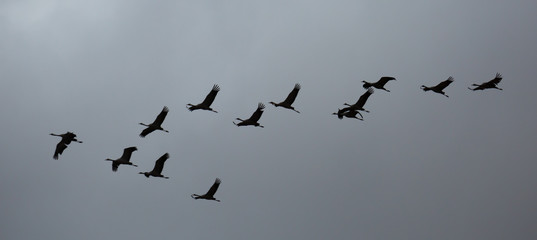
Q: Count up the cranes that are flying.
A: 13